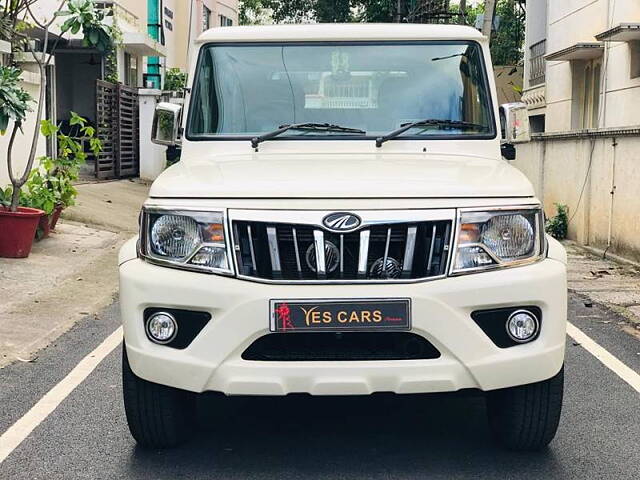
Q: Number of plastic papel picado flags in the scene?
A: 0